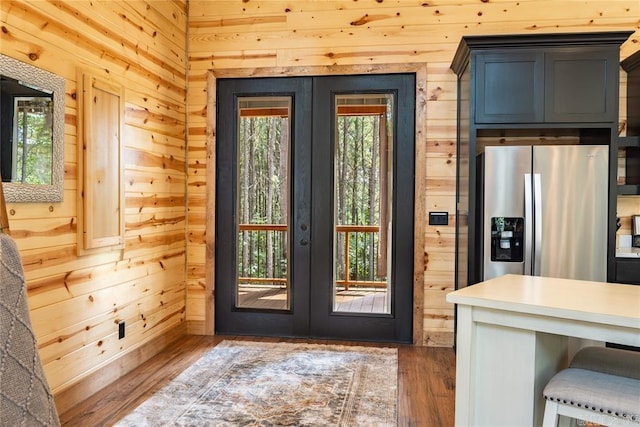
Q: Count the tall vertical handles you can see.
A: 2